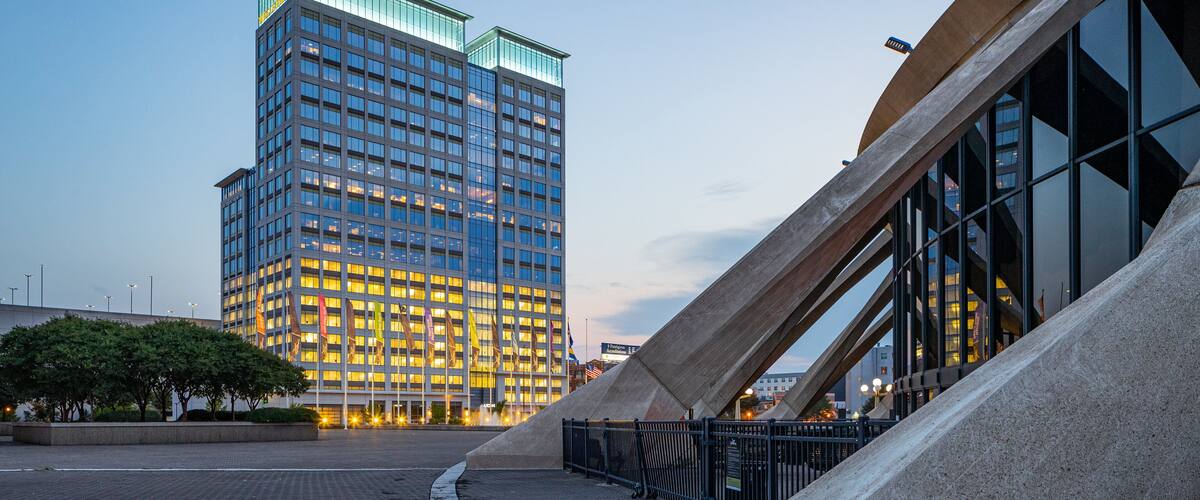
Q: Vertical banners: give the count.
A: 13